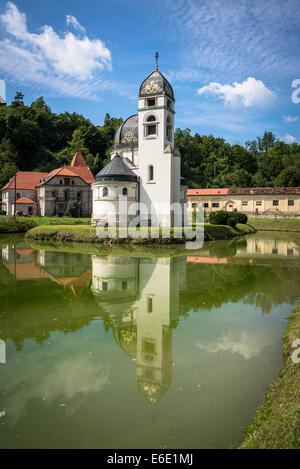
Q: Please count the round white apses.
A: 1